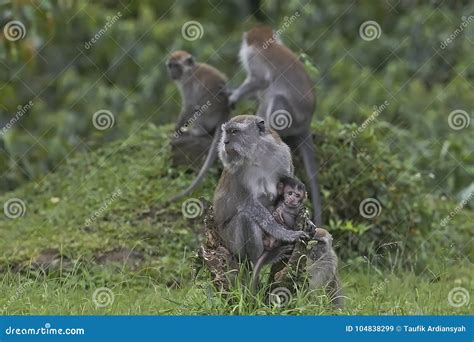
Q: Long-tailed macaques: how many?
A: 5